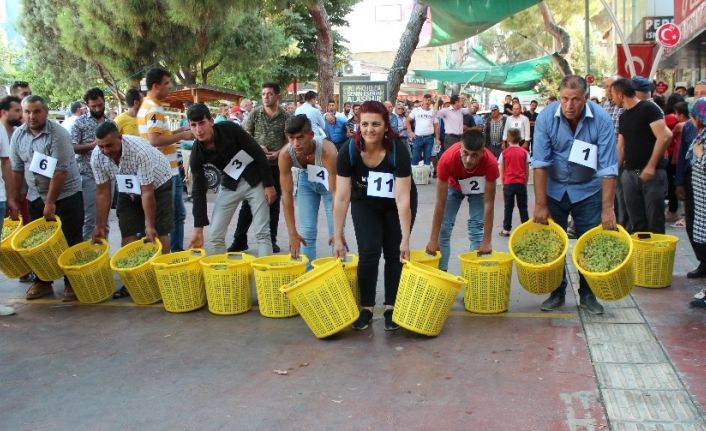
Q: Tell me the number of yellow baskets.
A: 15